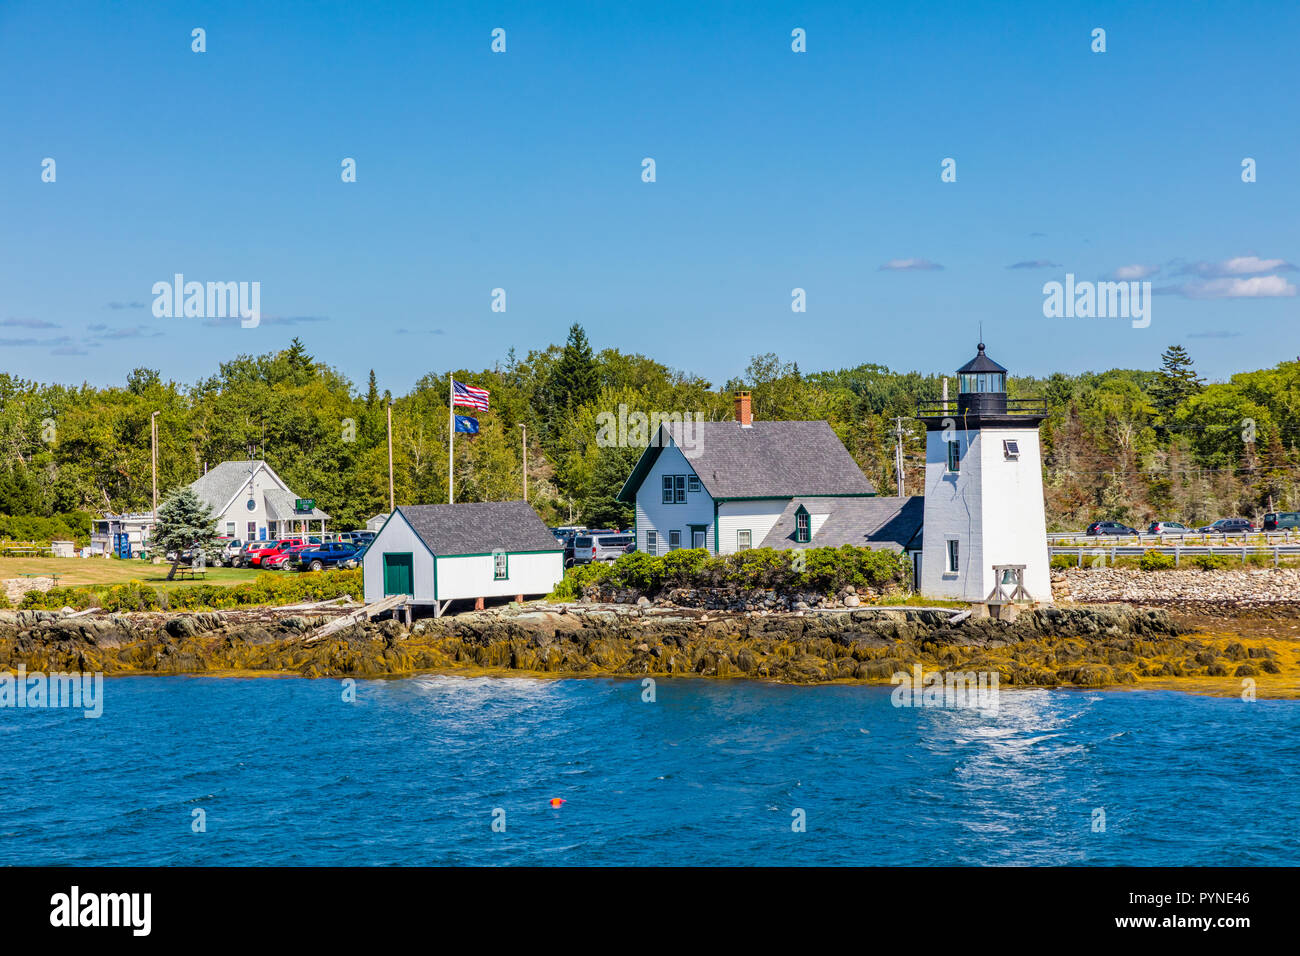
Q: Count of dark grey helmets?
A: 0